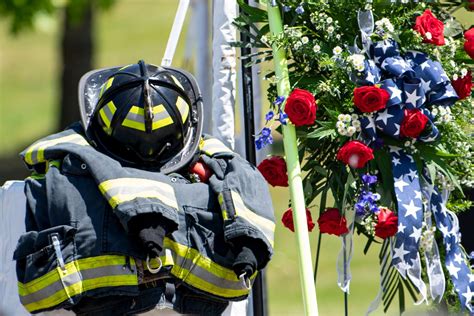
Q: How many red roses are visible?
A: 11